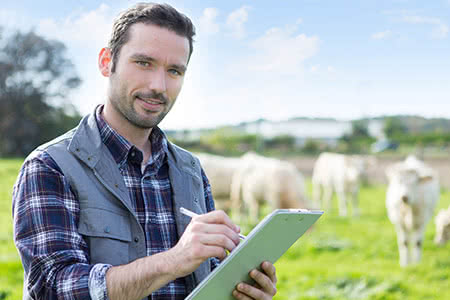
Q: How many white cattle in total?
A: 5